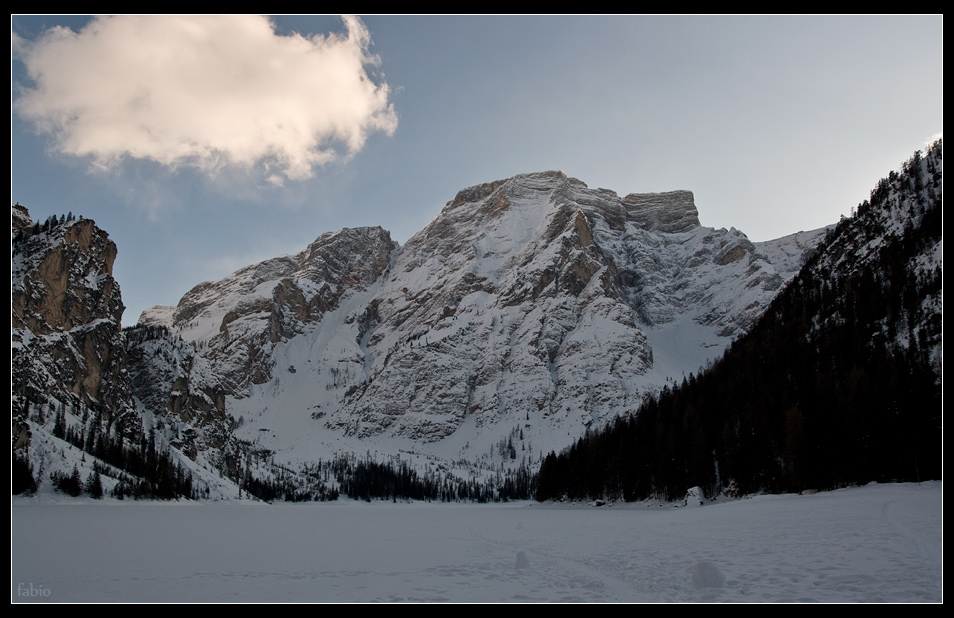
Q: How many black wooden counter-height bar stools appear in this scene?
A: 0